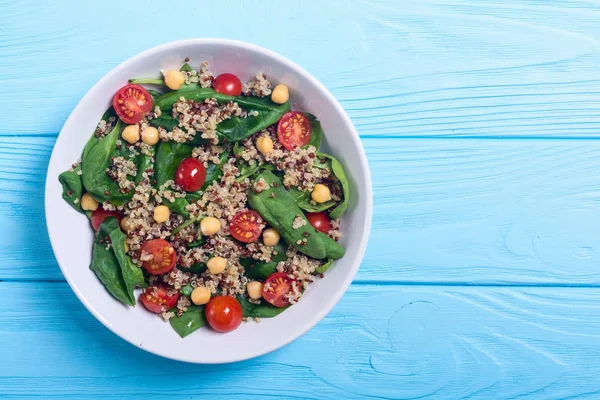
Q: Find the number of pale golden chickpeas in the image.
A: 13